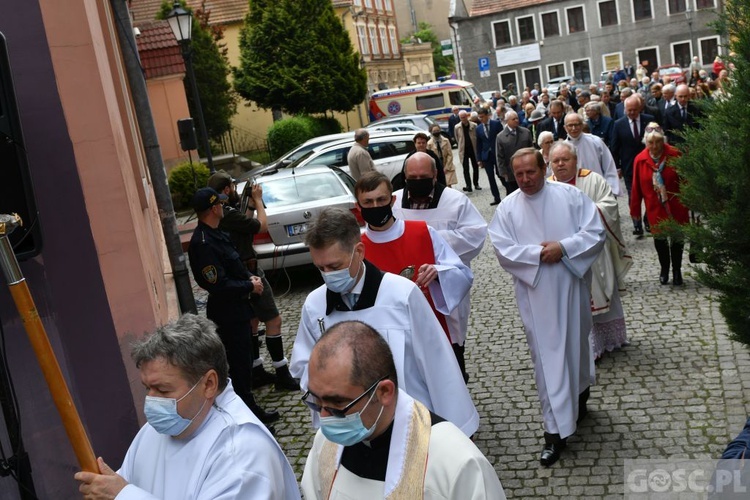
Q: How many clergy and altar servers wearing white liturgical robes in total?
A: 8